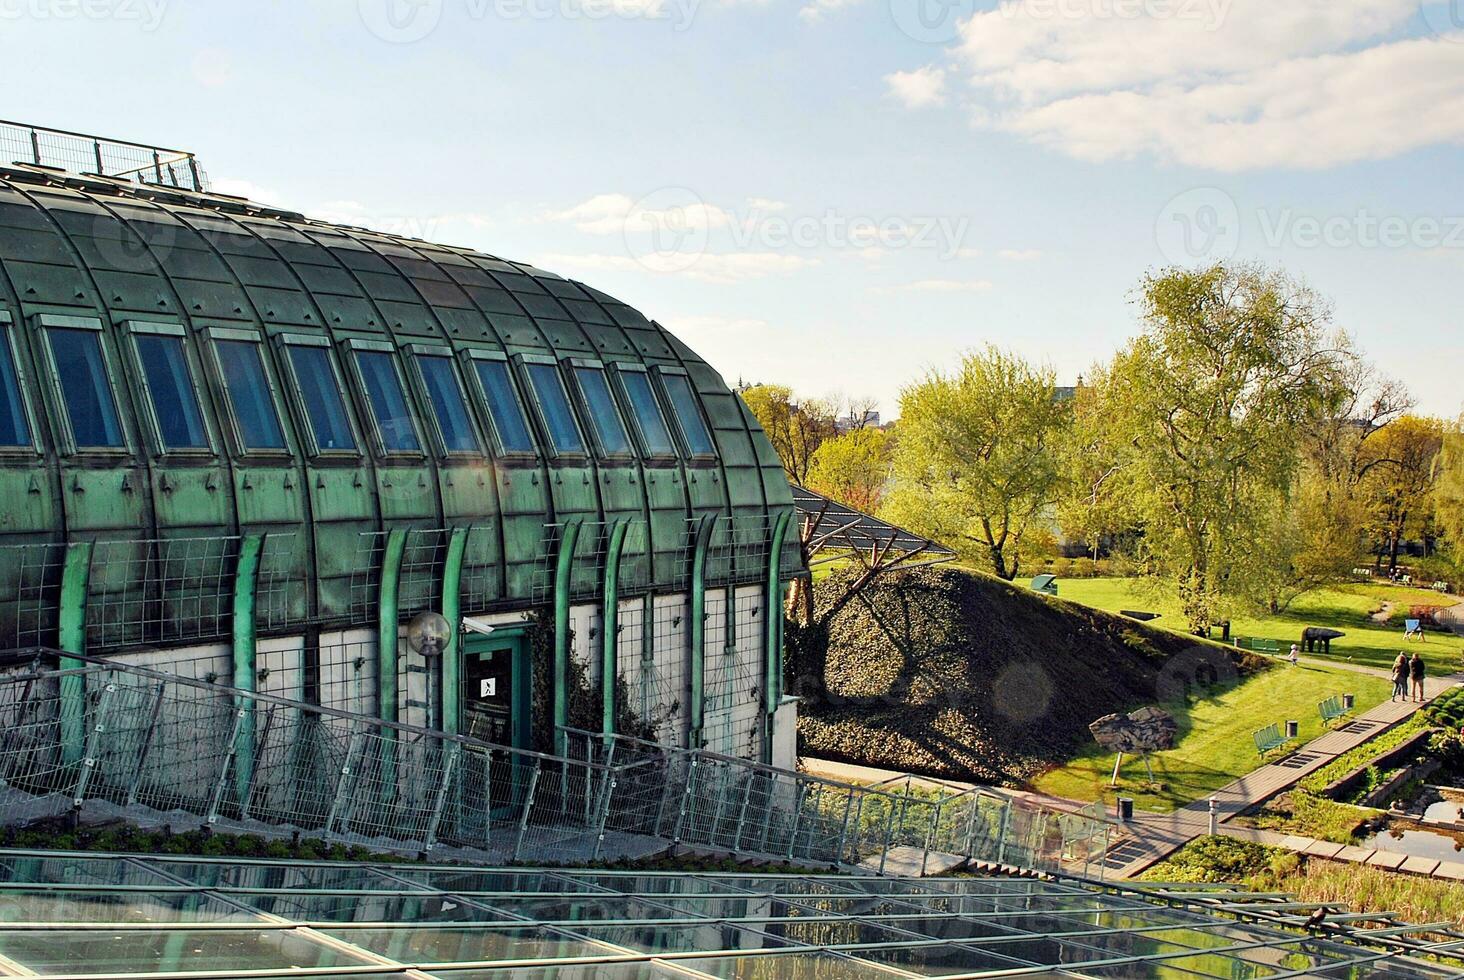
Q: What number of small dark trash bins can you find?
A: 3